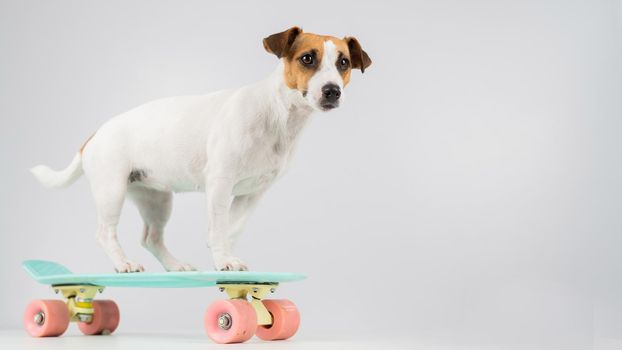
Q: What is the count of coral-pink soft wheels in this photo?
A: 4